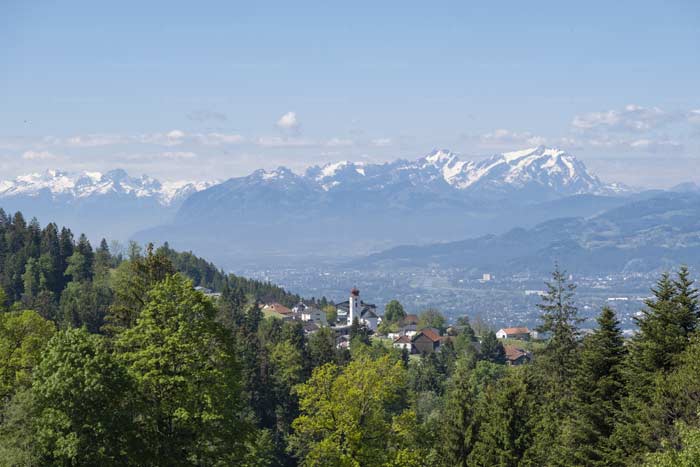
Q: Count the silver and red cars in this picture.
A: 0